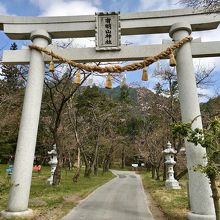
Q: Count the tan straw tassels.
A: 5